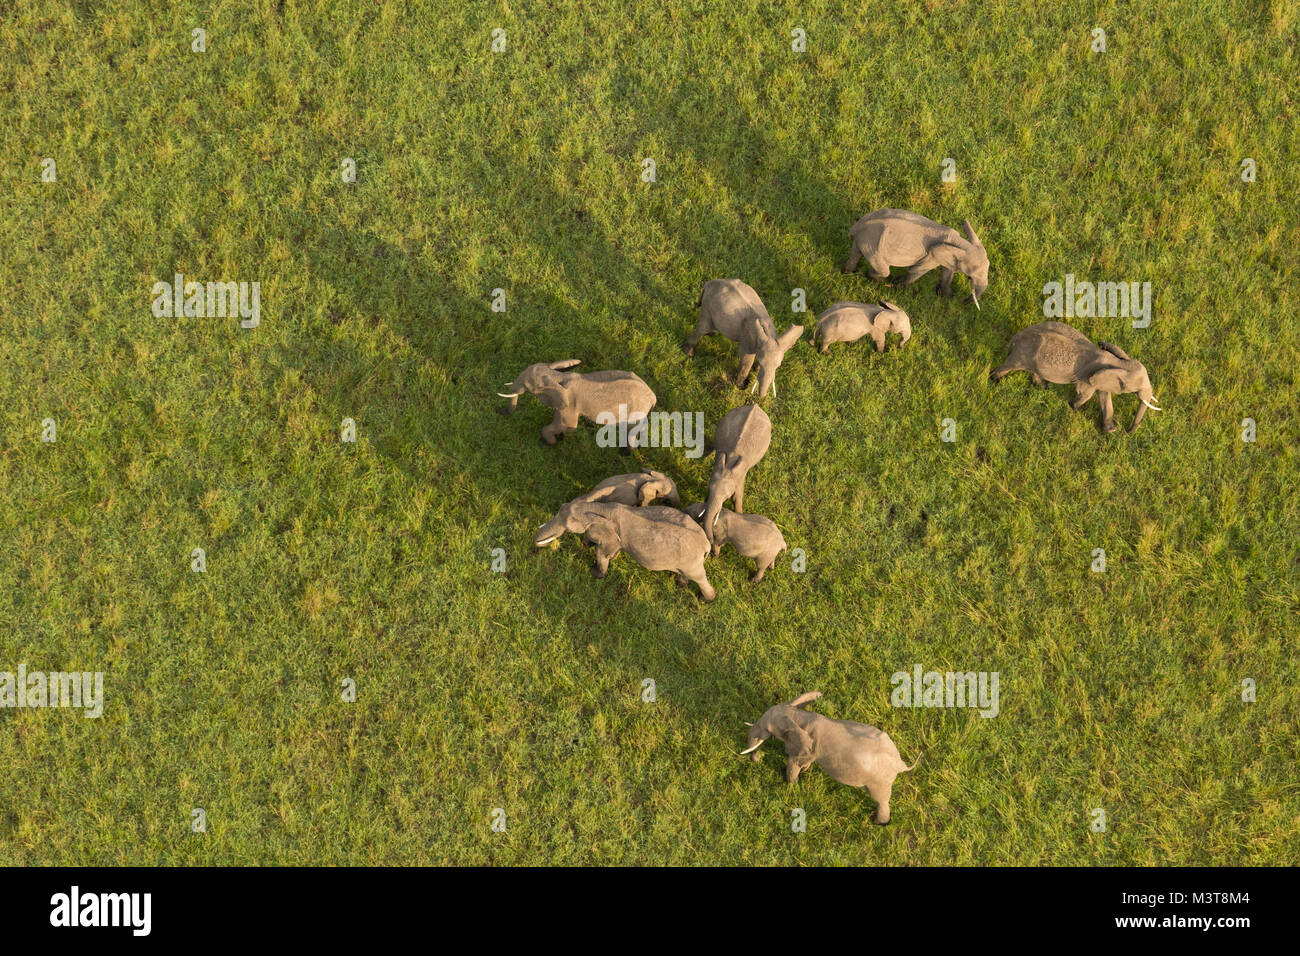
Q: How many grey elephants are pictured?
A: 10